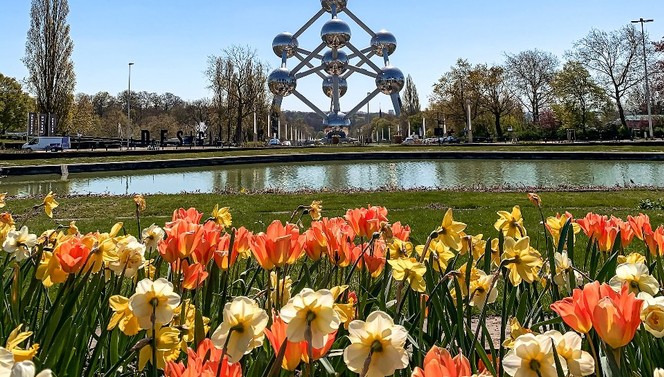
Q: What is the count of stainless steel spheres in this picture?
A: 9